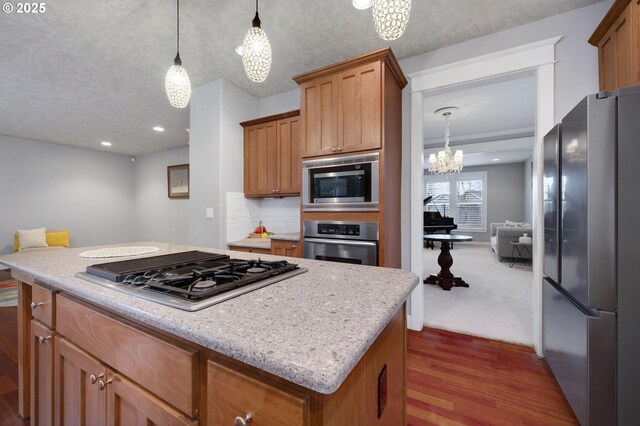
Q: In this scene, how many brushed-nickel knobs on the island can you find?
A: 5